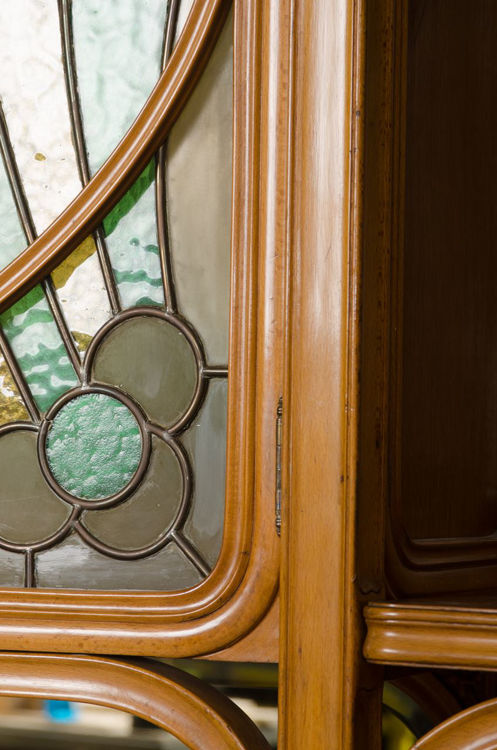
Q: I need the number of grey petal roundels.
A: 3